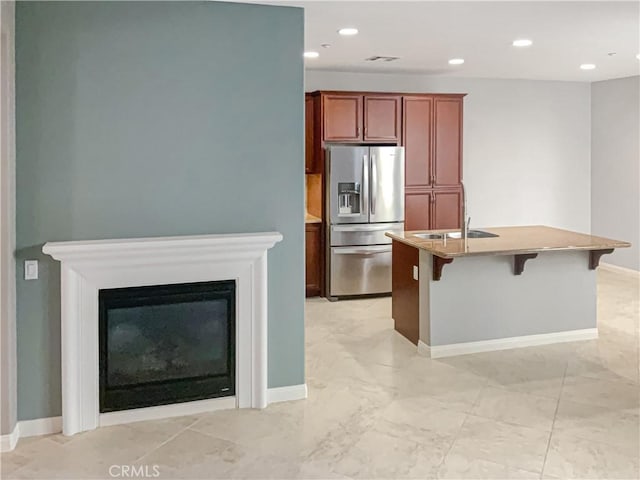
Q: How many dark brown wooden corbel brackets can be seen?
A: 3